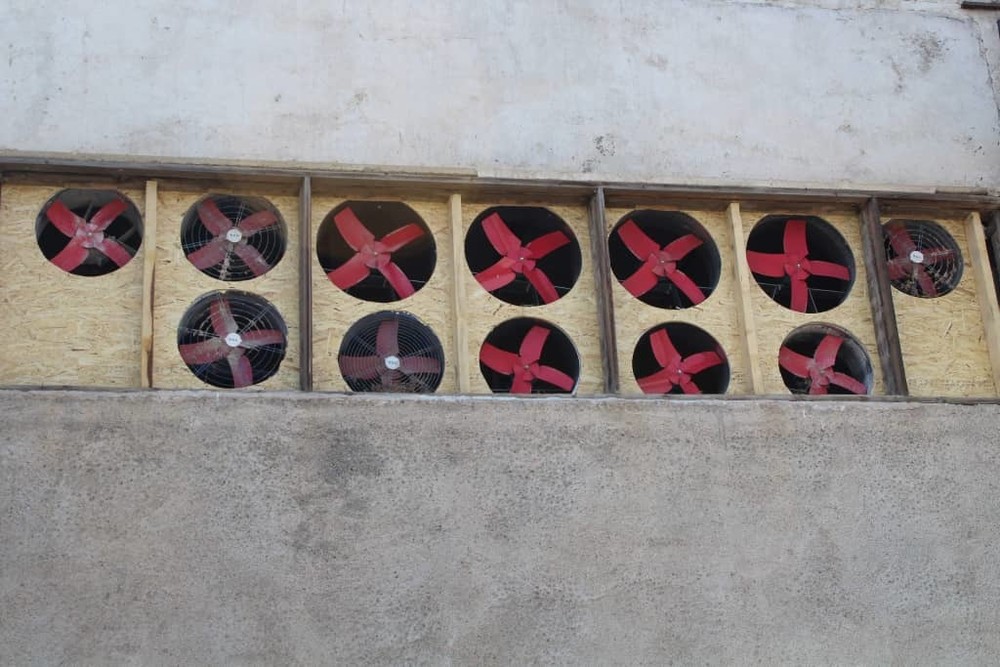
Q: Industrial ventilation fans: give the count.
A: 12